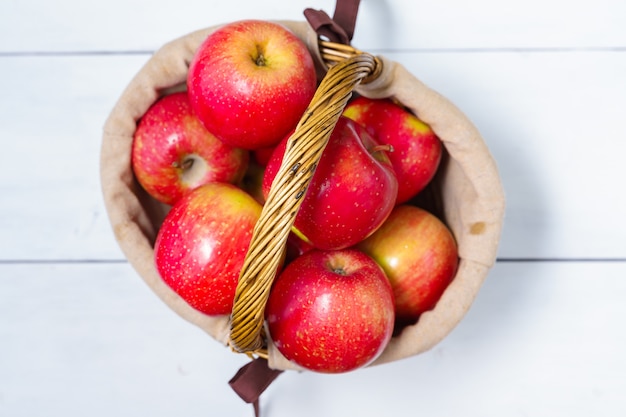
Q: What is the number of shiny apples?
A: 7